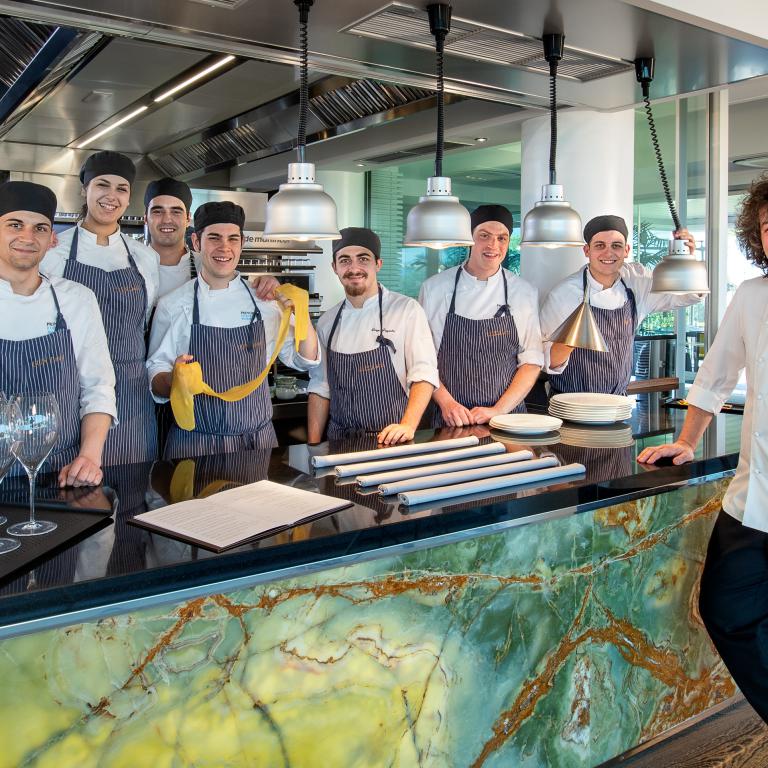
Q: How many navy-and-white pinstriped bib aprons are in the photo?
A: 6